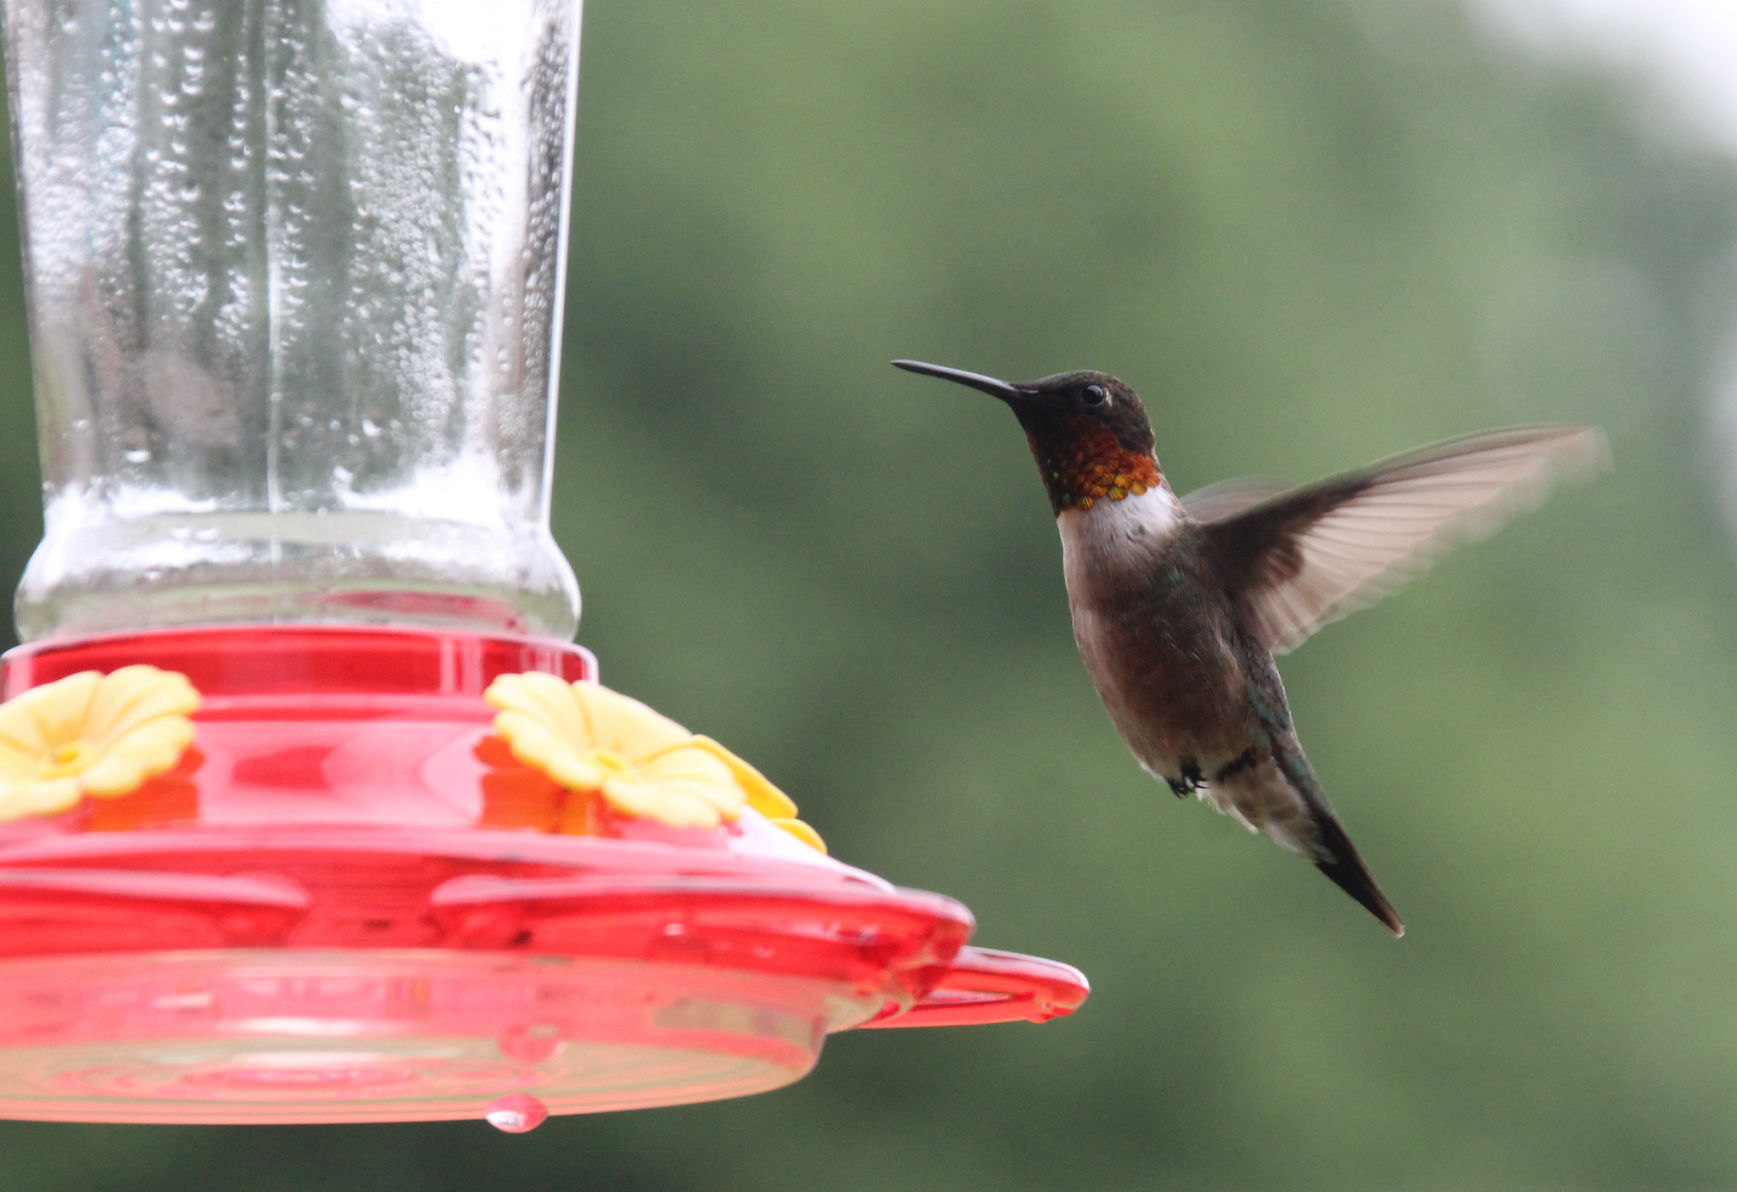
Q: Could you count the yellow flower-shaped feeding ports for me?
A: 3